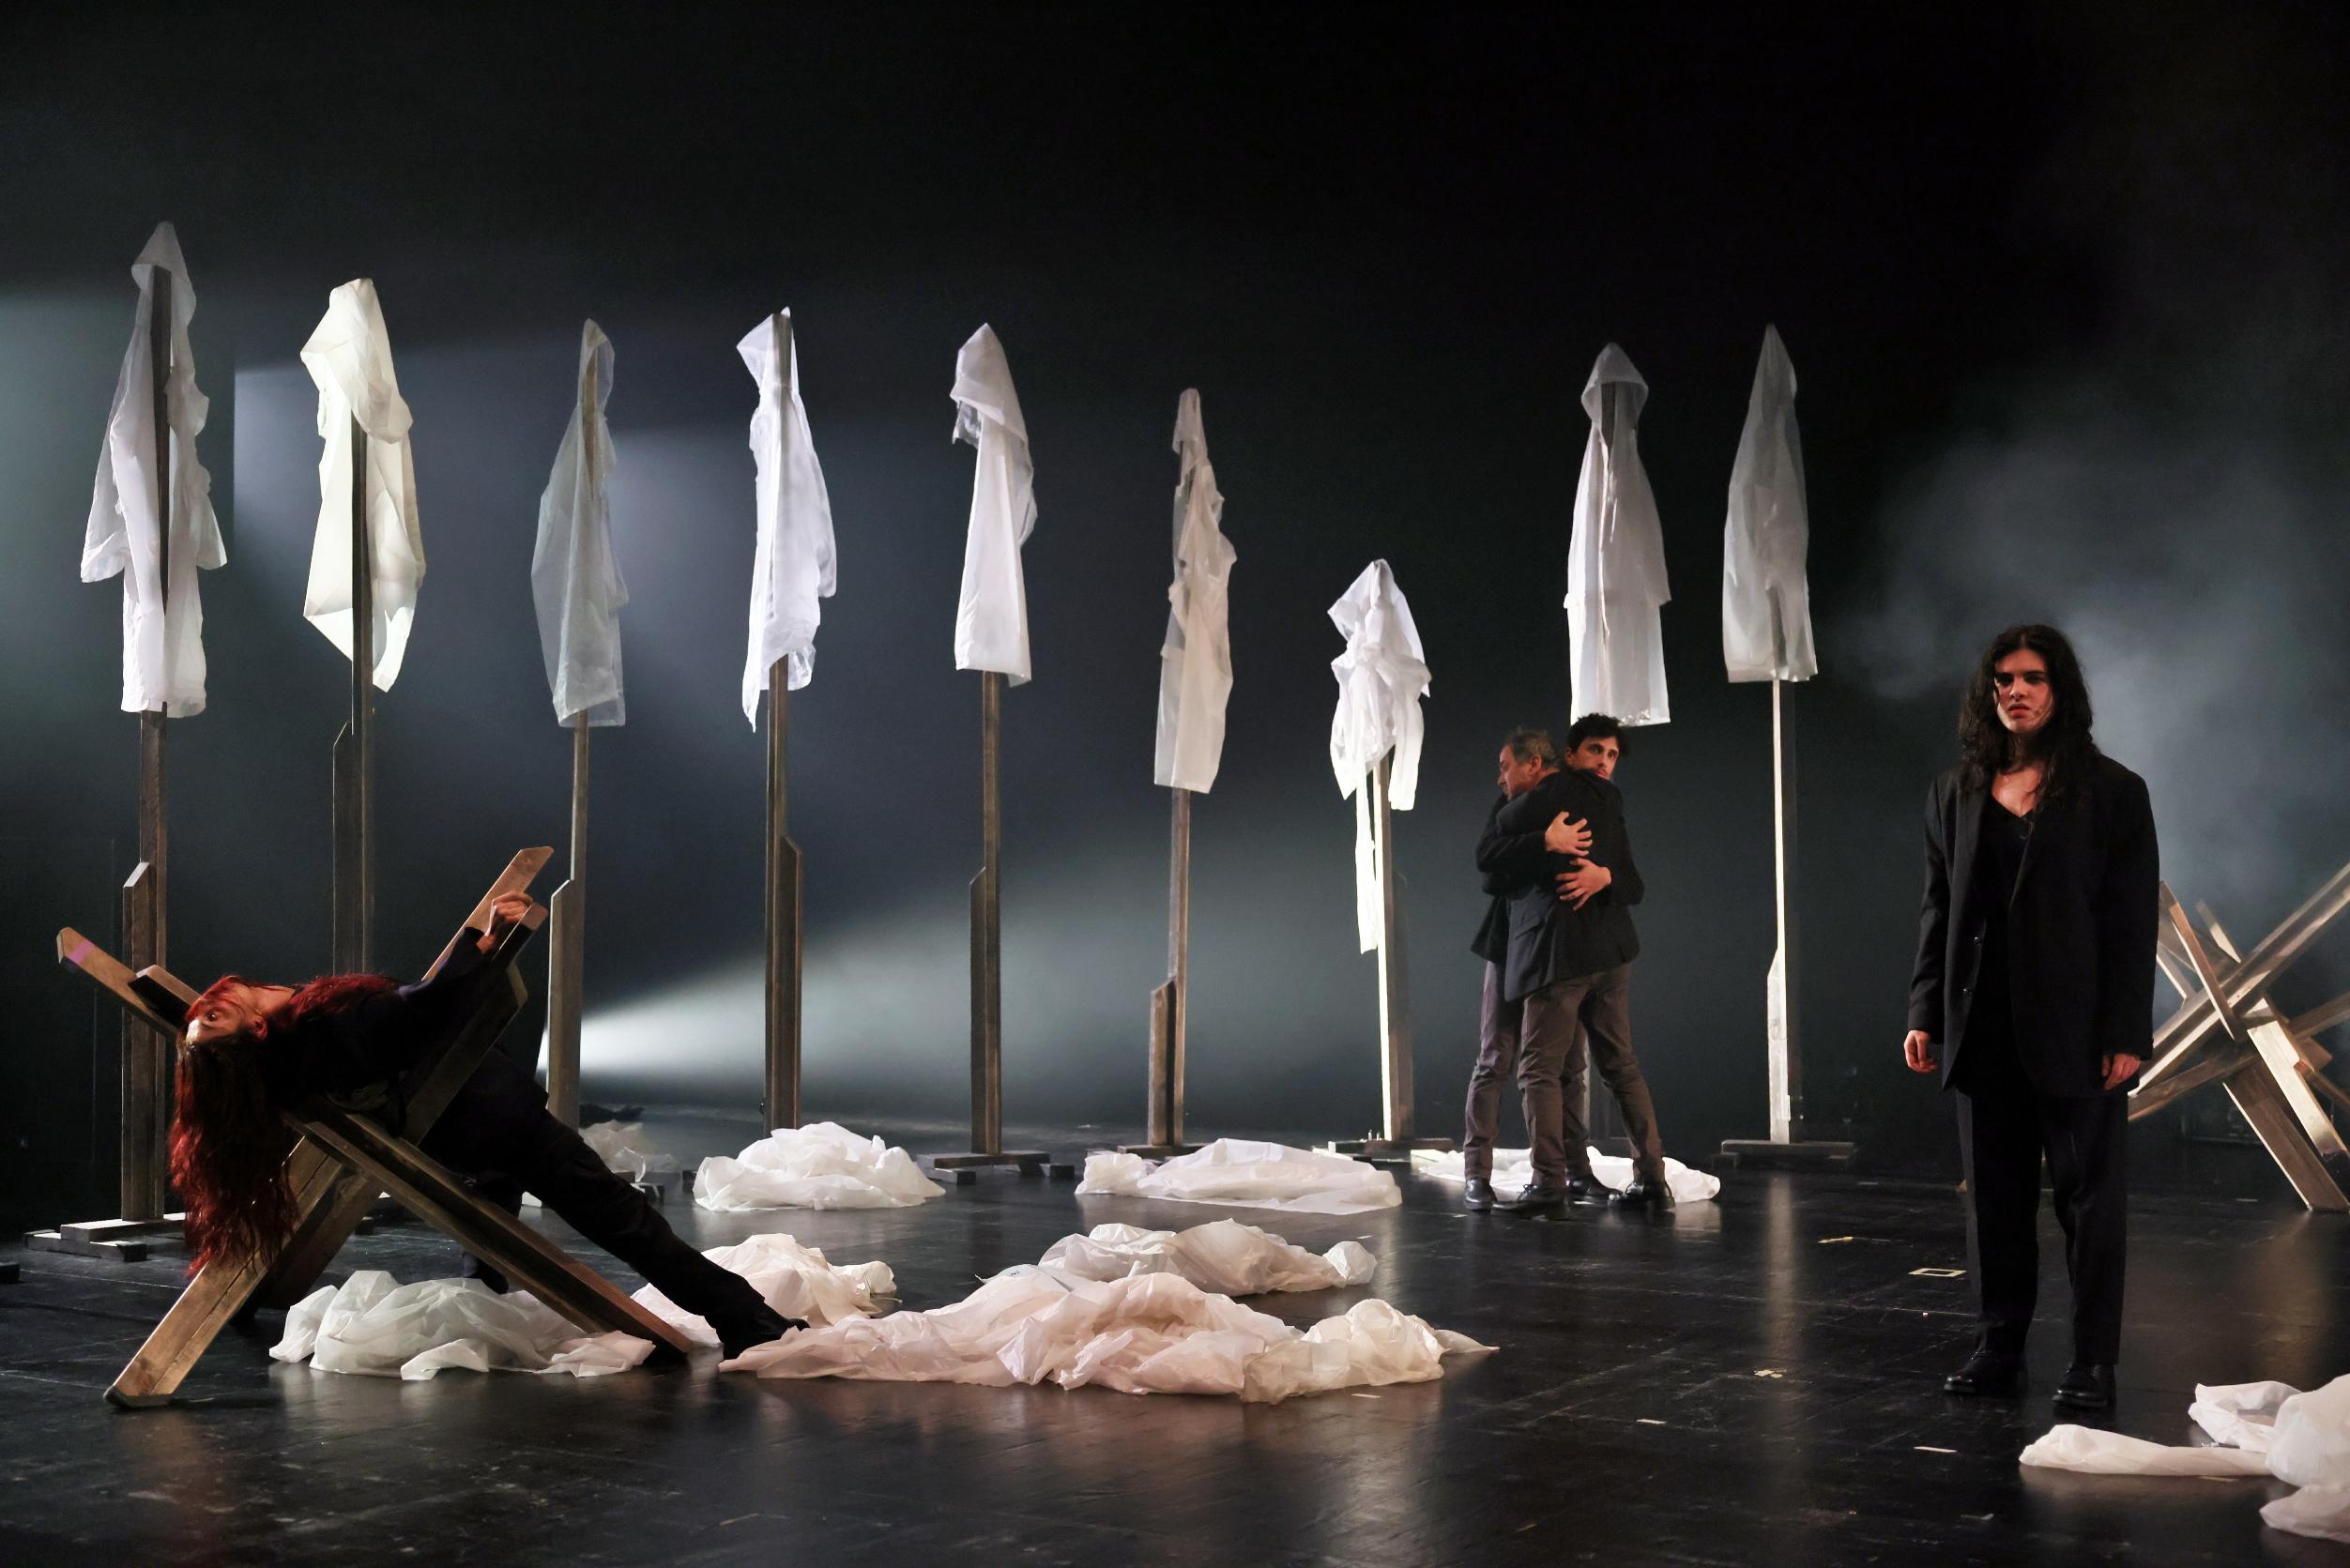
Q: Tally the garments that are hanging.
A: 9